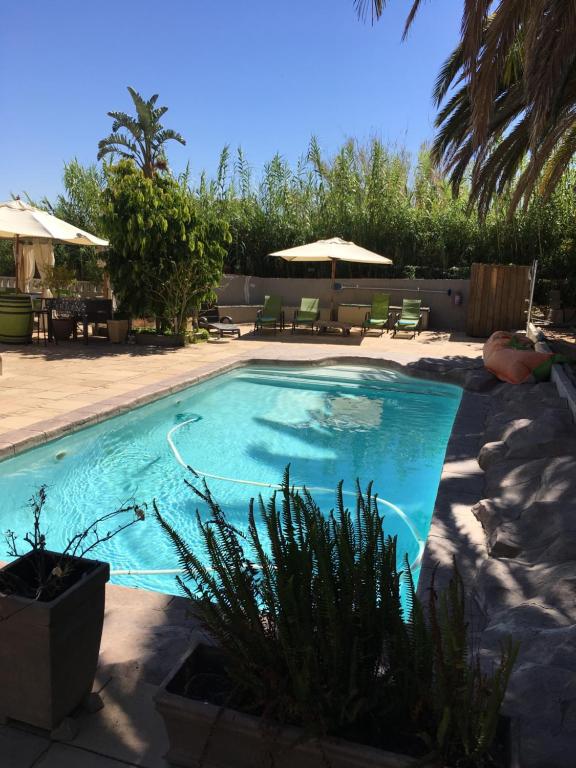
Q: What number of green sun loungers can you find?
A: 4